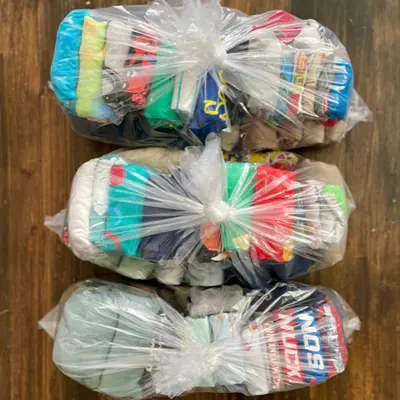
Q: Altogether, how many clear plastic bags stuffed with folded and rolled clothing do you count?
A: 3